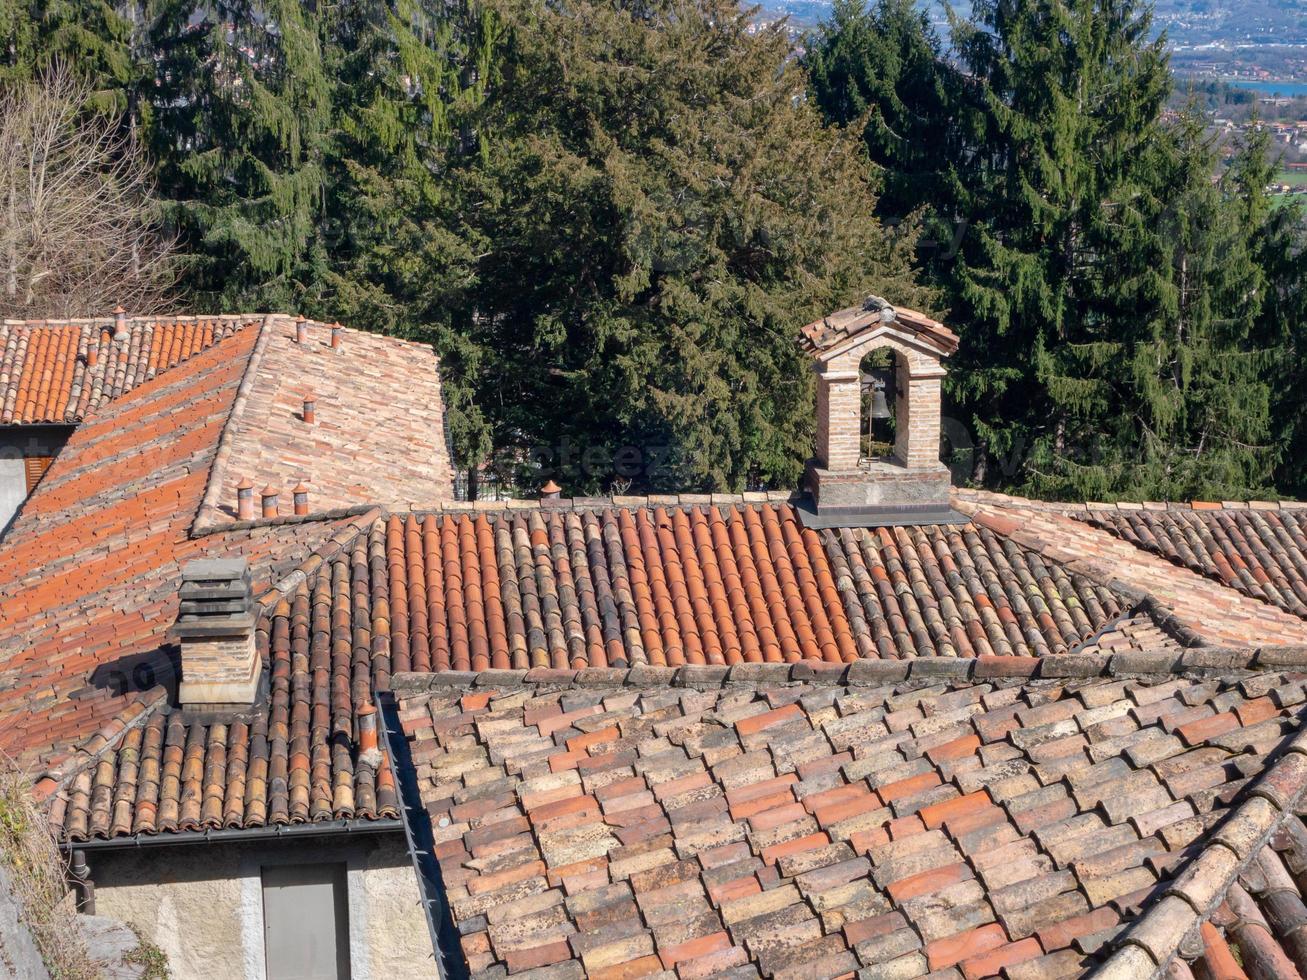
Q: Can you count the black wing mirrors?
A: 0